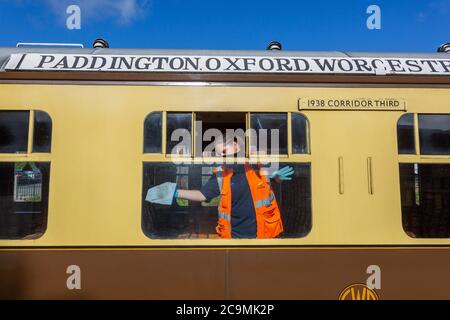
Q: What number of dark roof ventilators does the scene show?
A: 3